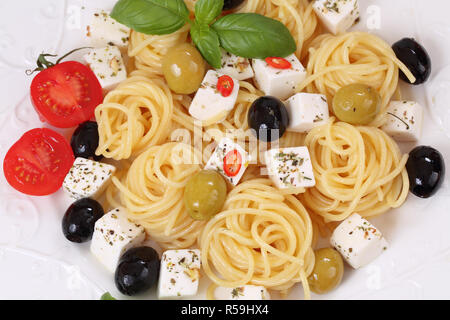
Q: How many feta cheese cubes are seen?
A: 15